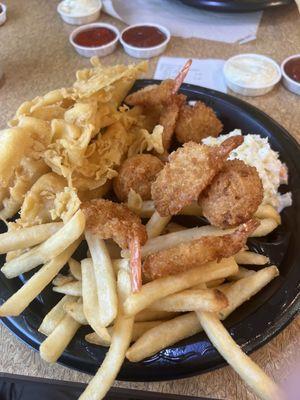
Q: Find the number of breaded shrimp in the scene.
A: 5